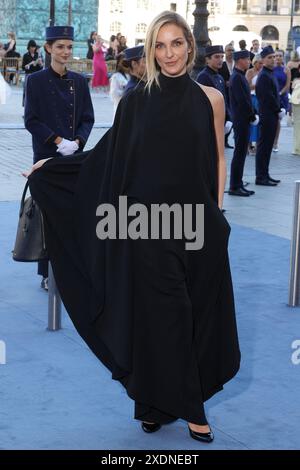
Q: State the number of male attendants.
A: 3